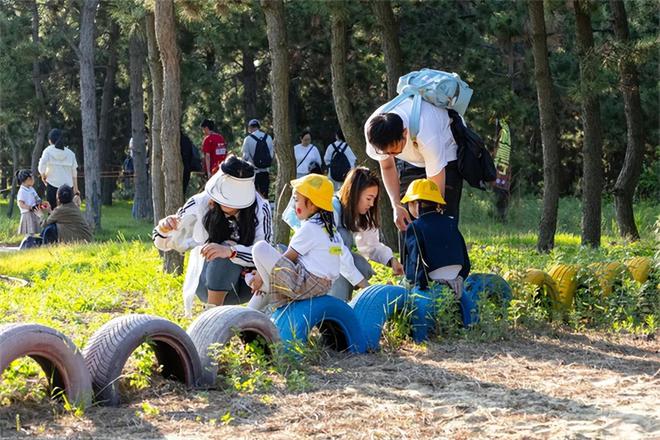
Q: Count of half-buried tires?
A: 11